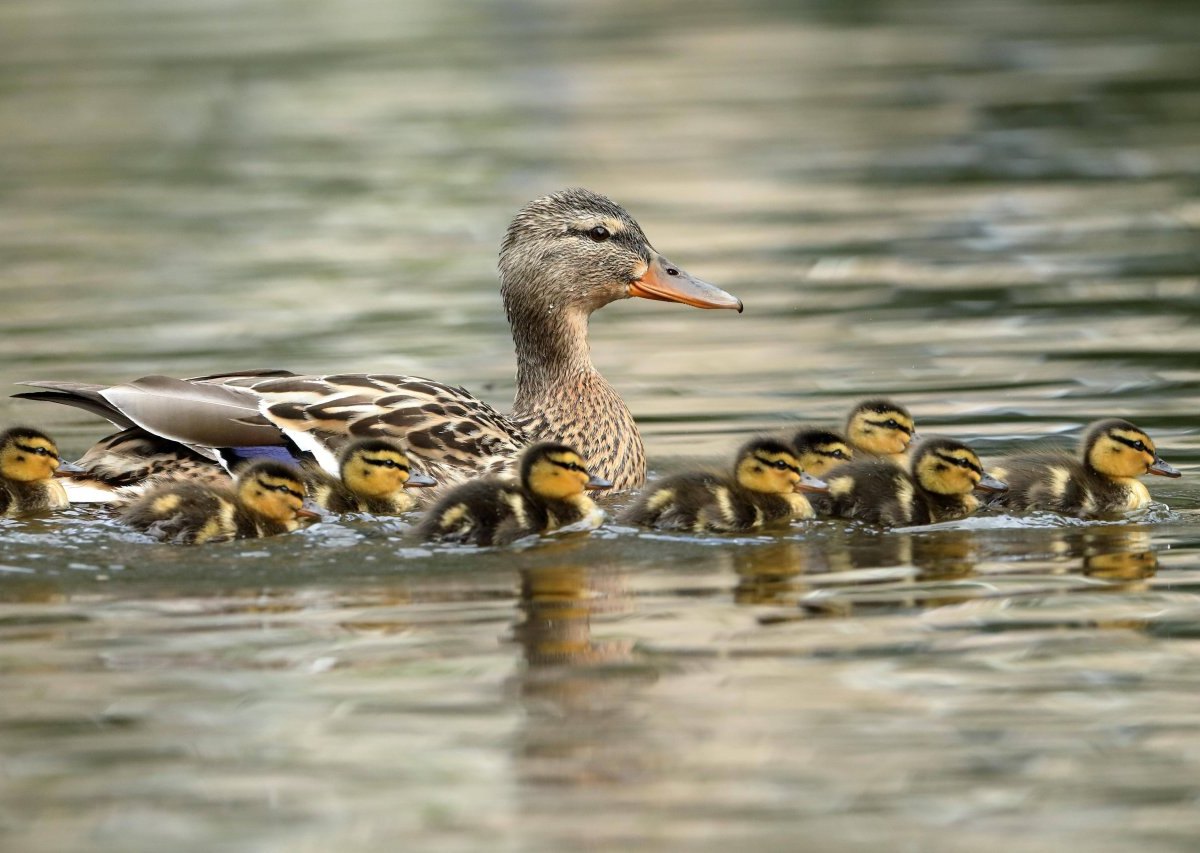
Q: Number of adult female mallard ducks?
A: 1